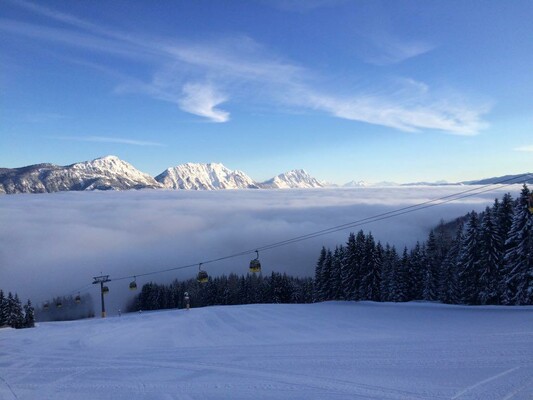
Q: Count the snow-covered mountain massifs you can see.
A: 3